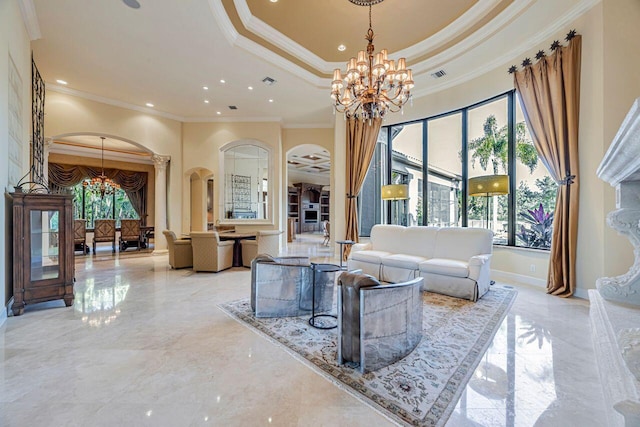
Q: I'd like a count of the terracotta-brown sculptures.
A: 0